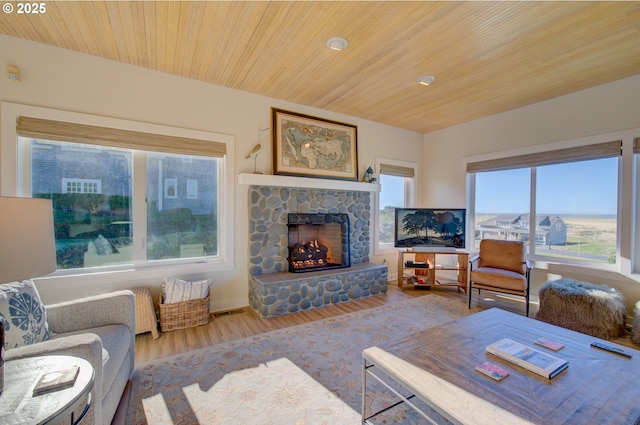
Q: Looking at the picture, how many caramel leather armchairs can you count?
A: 1